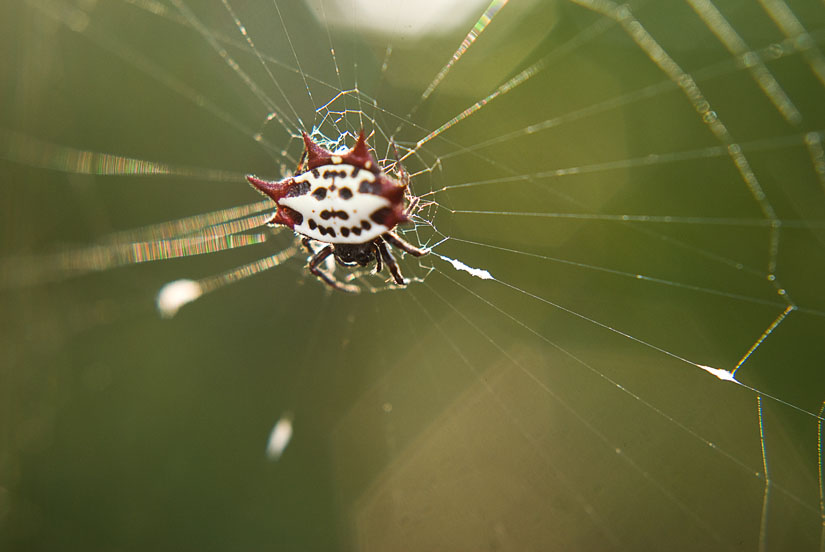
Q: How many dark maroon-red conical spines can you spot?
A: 6